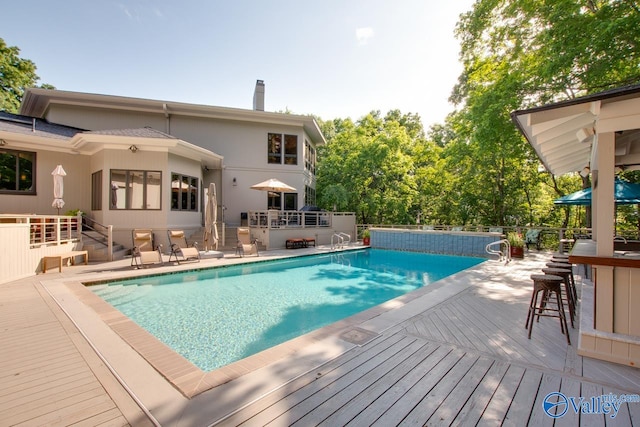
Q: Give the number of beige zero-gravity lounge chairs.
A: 3